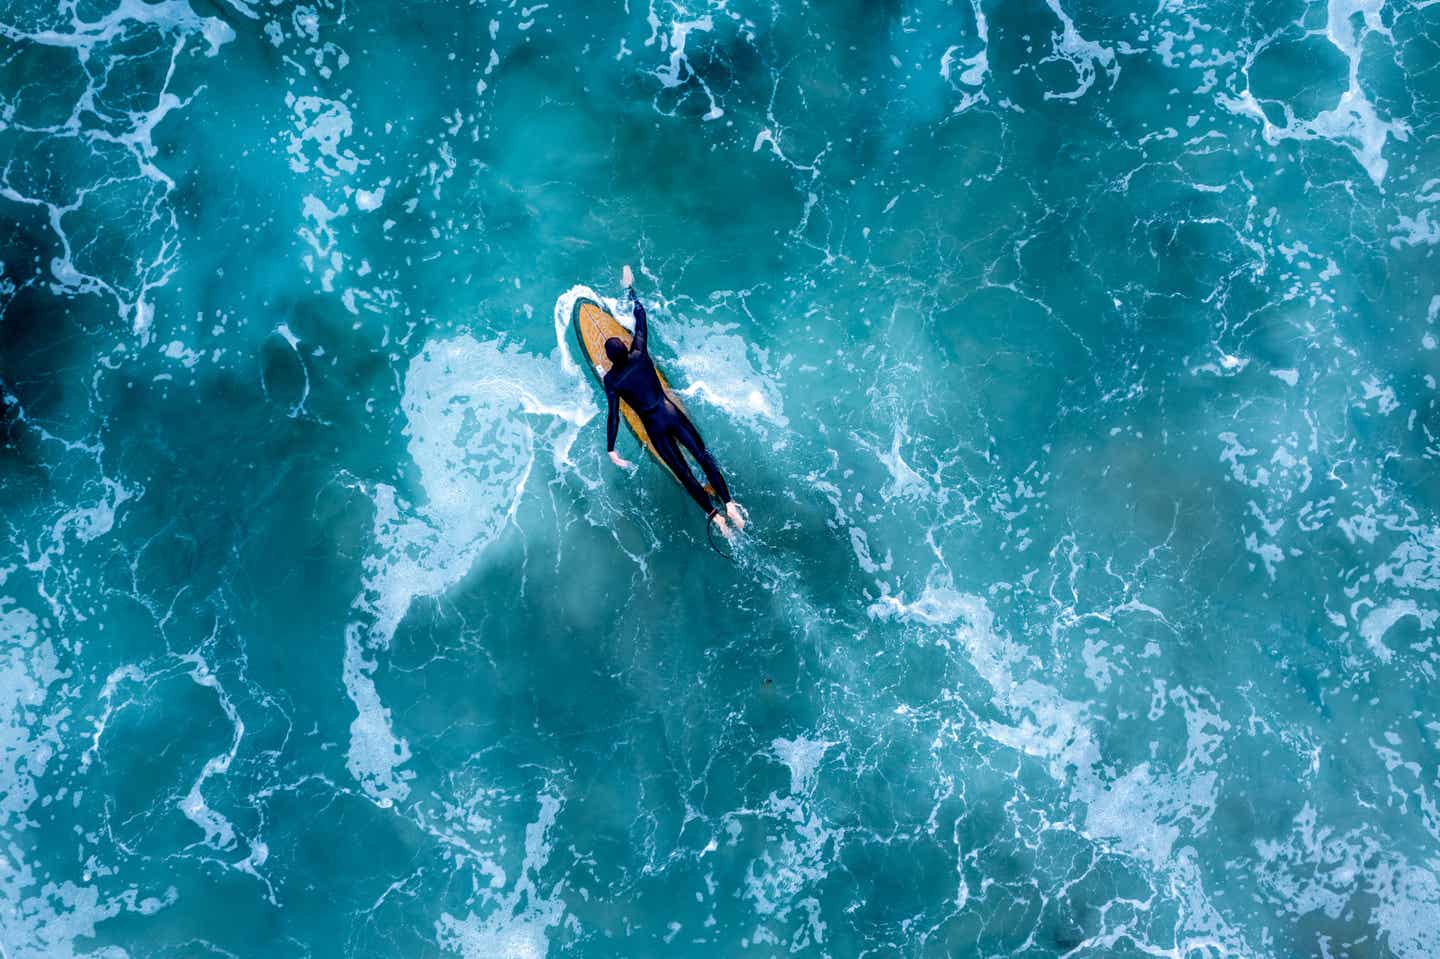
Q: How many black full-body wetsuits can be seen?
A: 1